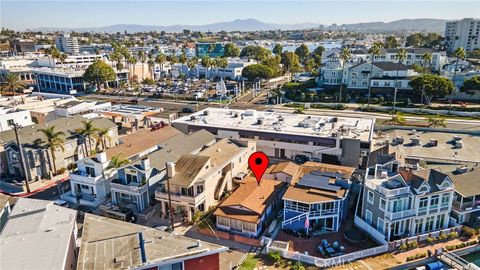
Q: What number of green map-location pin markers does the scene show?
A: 0